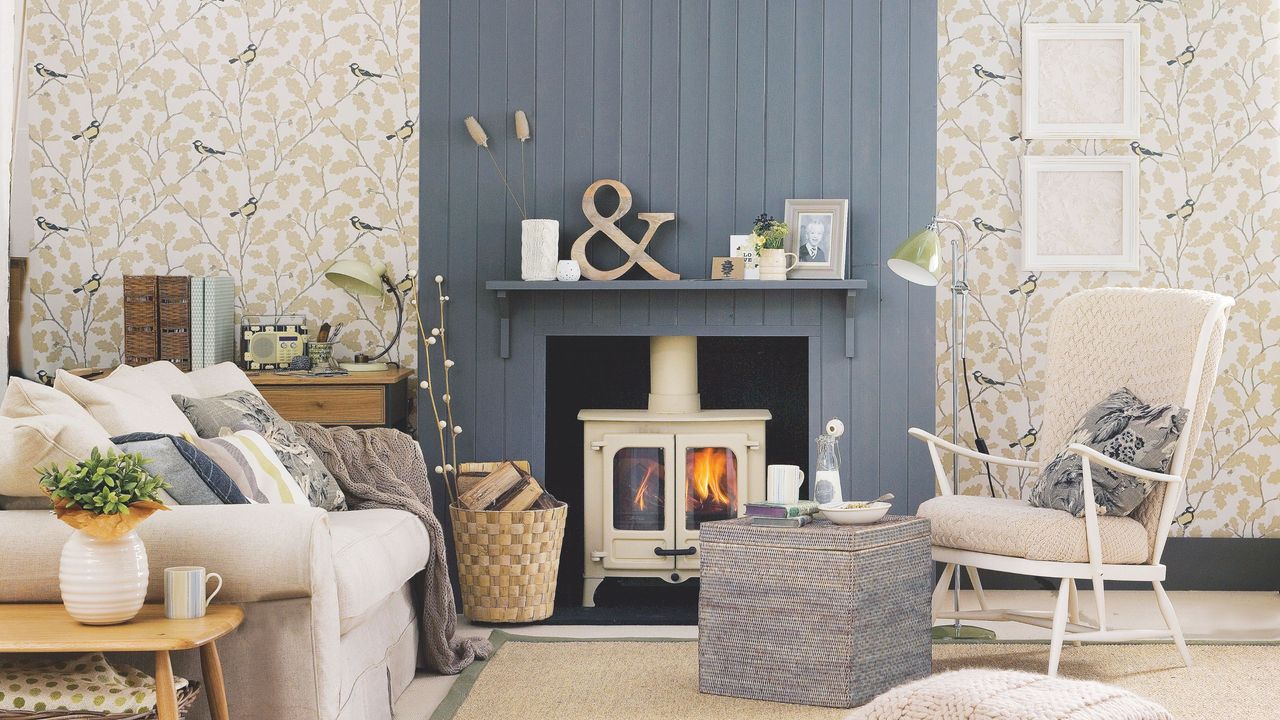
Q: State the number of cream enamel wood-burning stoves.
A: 1